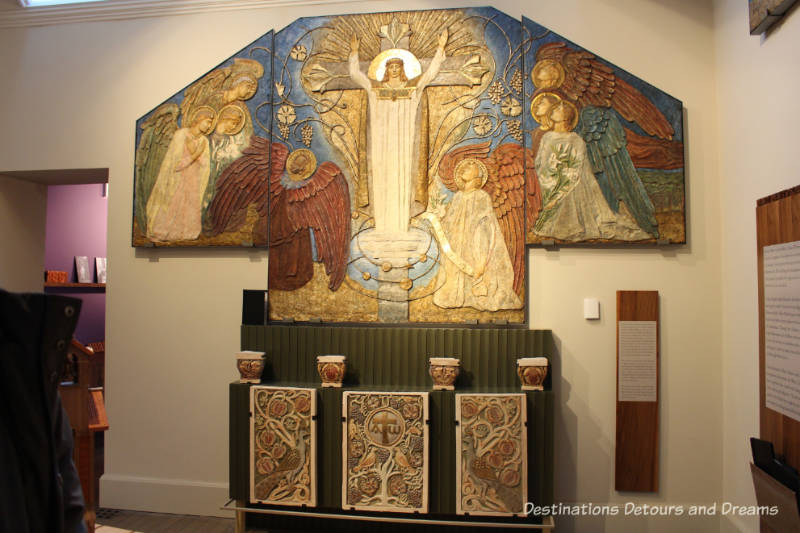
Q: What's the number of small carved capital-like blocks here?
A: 4